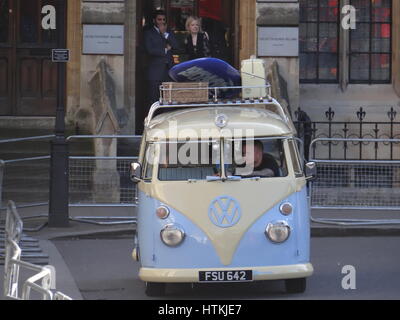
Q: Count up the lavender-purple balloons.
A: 0